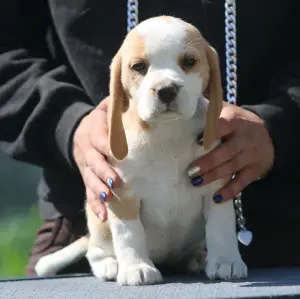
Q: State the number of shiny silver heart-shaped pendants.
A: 1